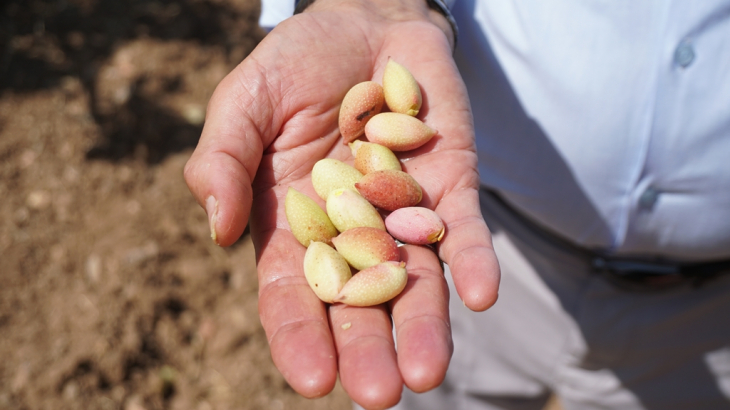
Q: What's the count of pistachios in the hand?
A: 12